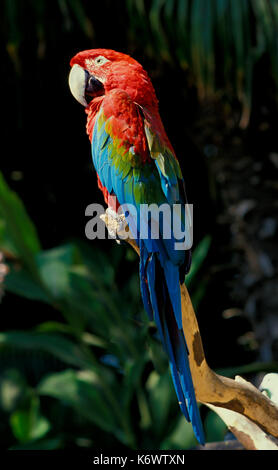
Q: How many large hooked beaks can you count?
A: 1